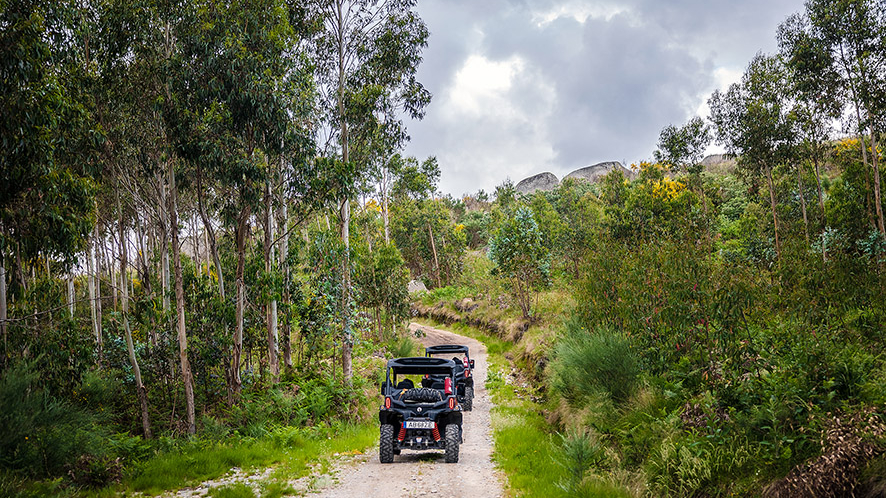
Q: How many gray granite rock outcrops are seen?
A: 3